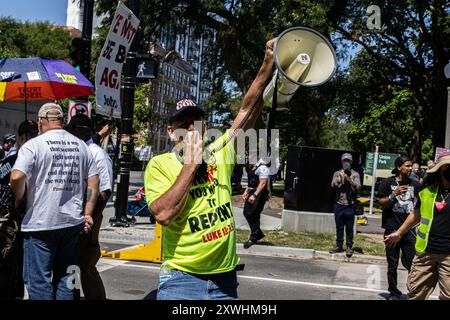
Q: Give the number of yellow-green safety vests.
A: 1